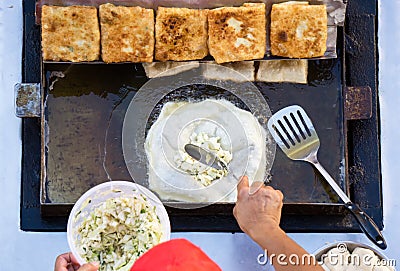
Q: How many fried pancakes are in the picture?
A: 5